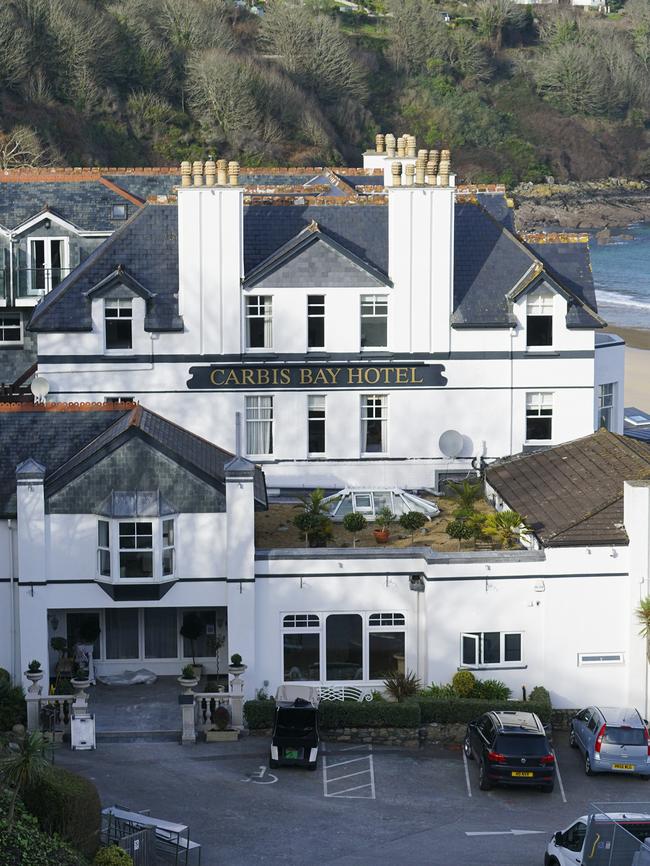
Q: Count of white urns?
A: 4